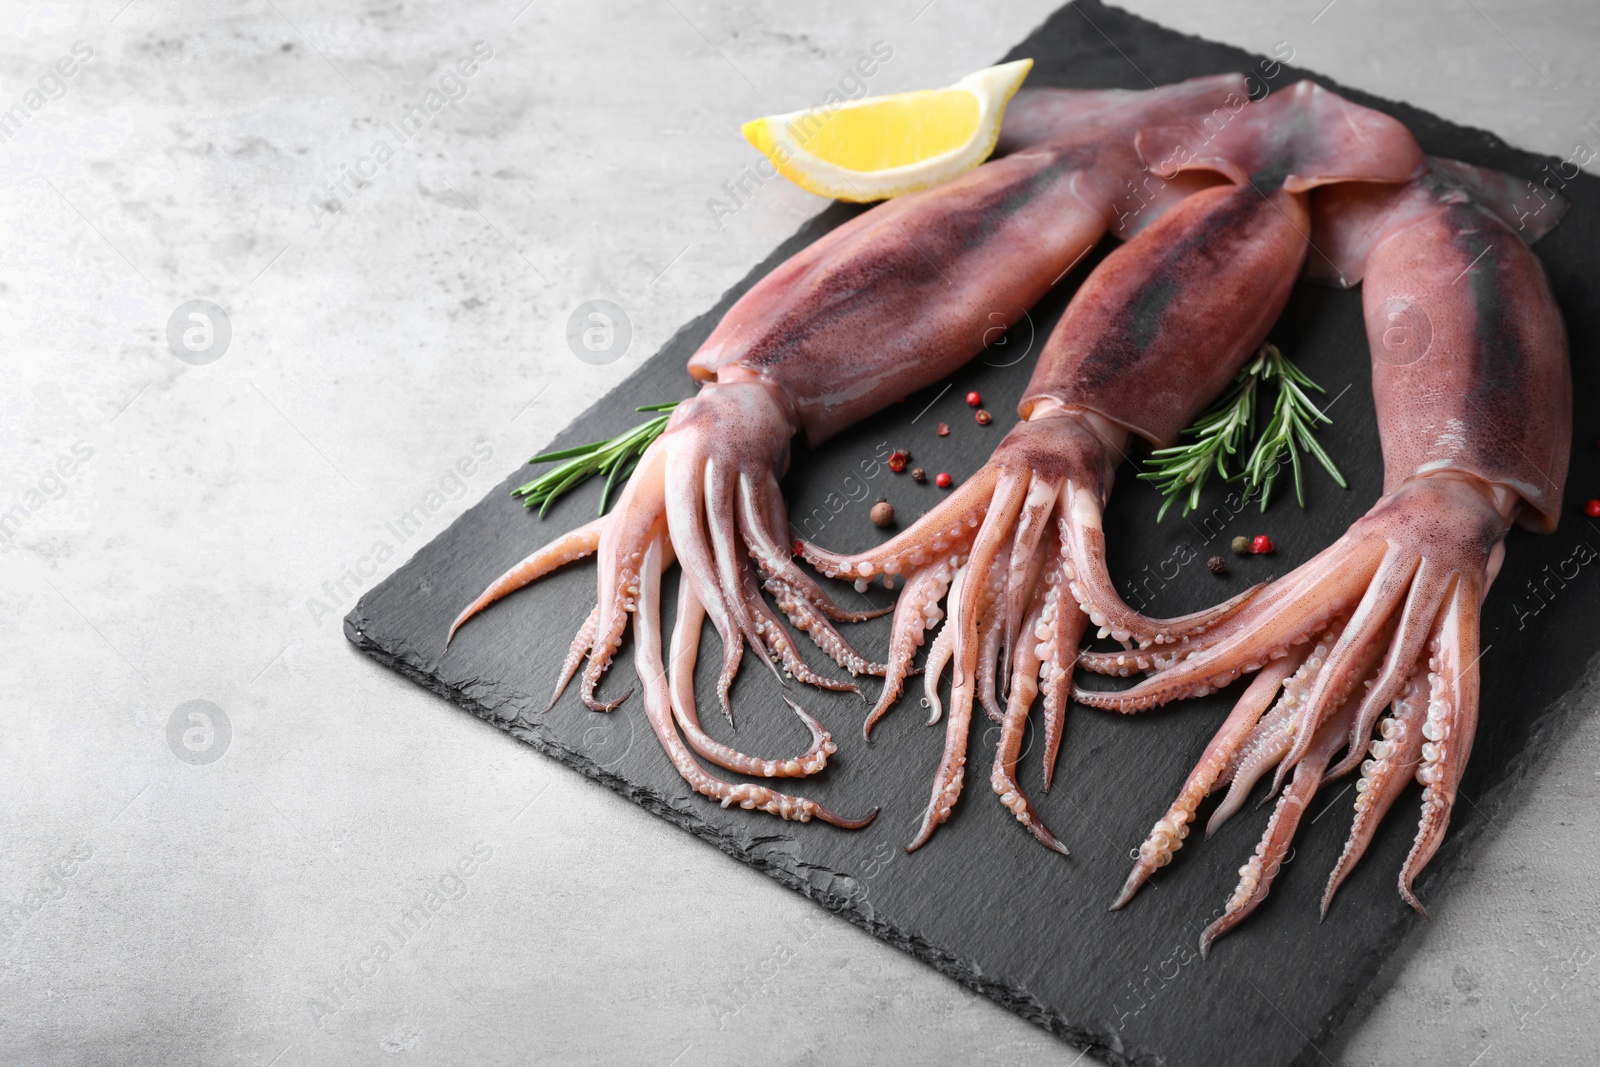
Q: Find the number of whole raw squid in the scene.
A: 3